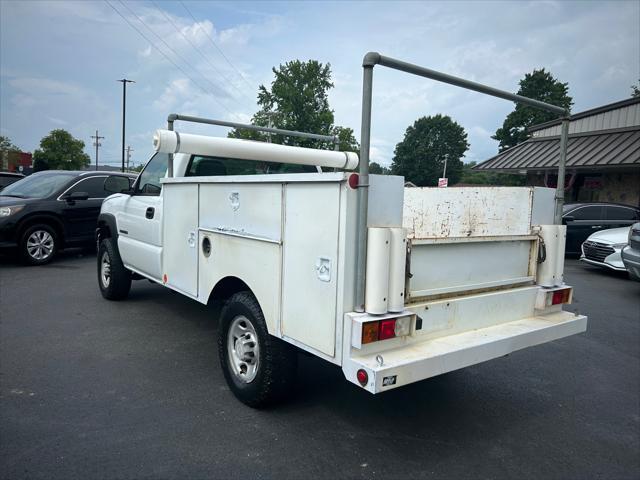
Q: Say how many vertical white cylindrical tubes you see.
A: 4